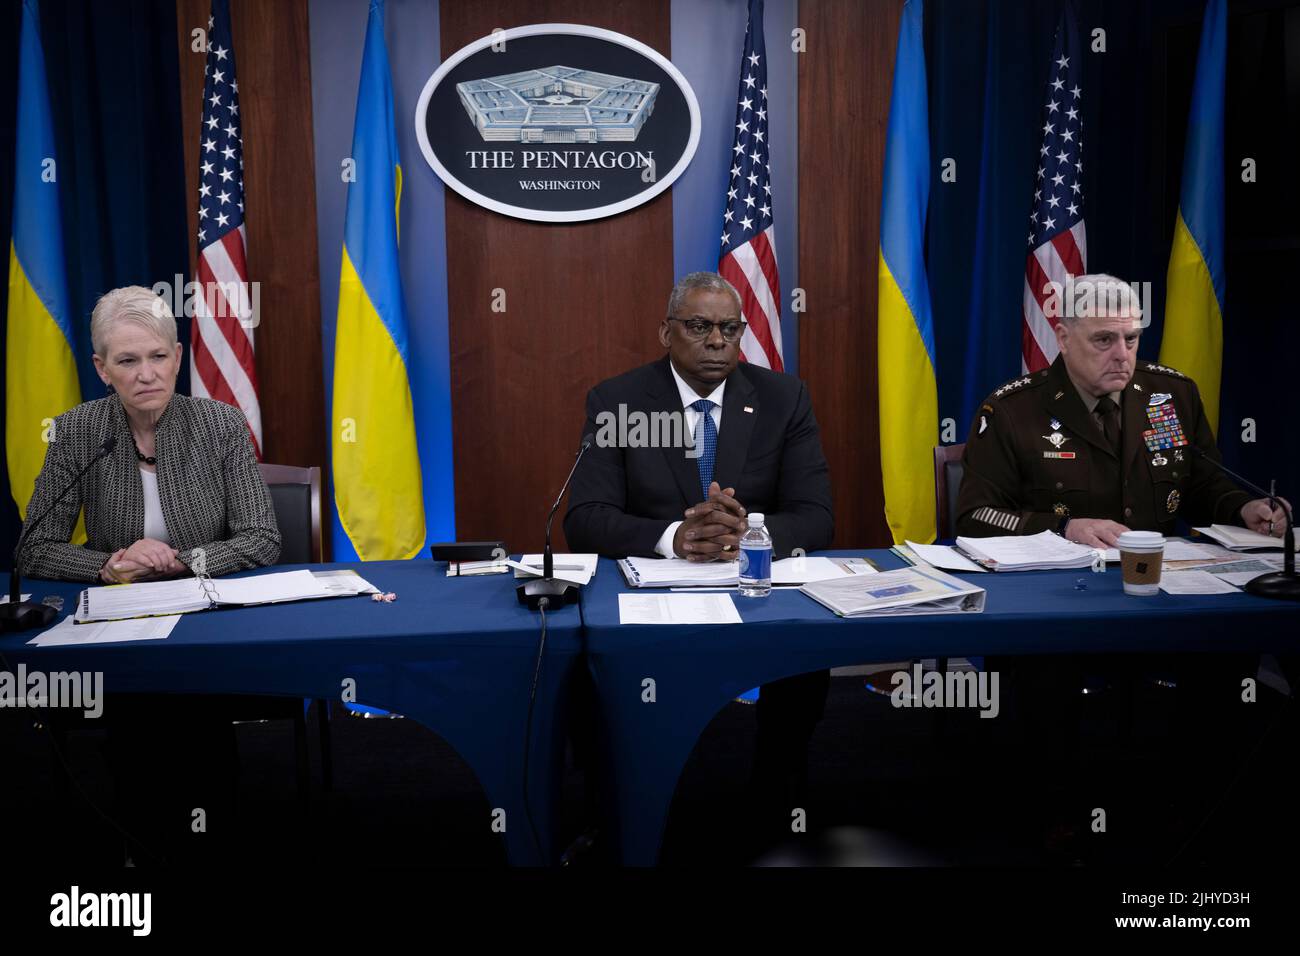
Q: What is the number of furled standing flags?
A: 7